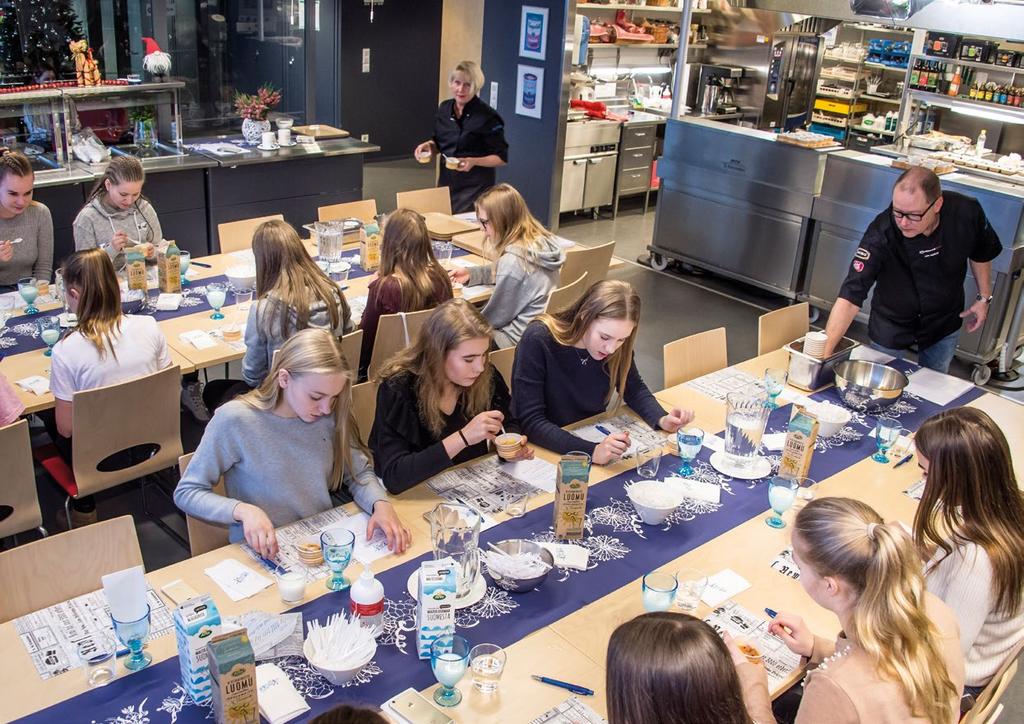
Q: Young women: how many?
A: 12